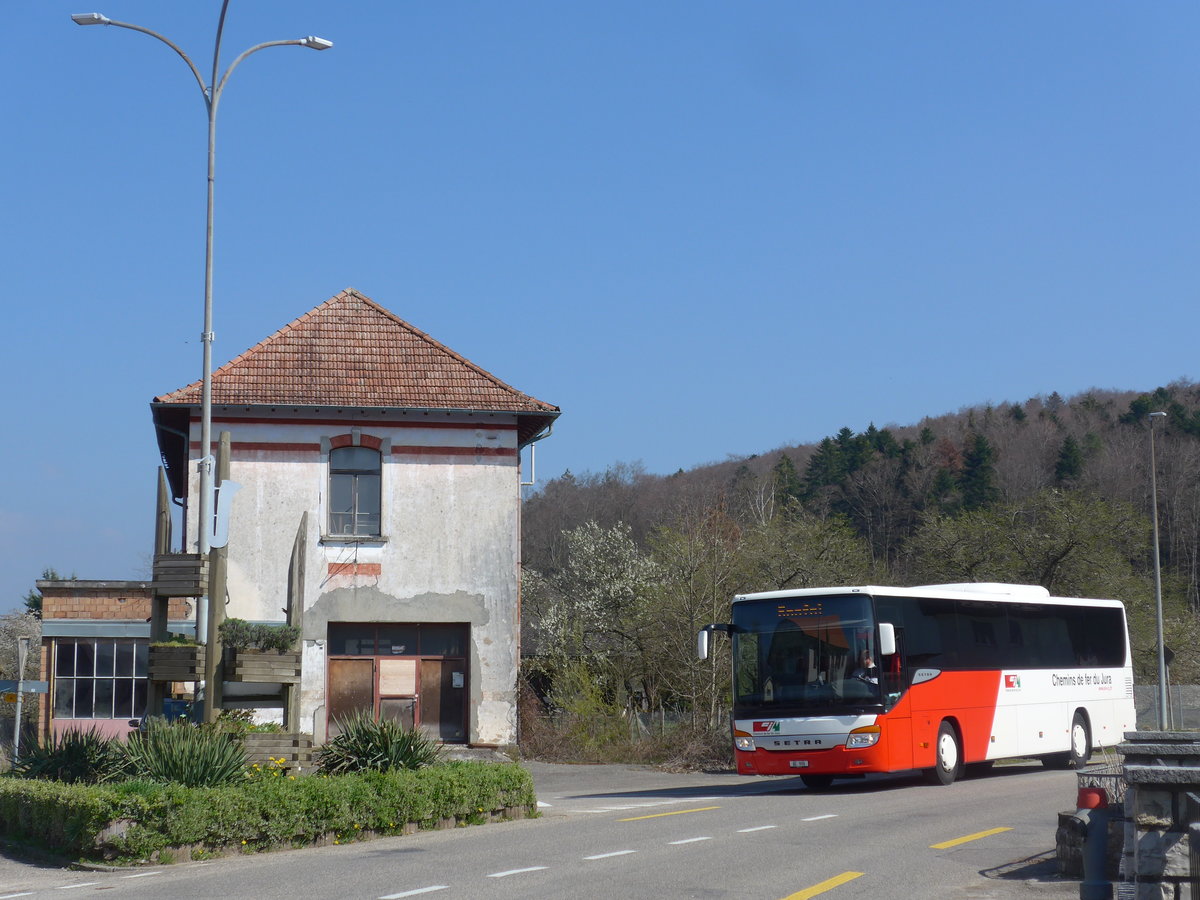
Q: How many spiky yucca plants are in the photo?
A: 3